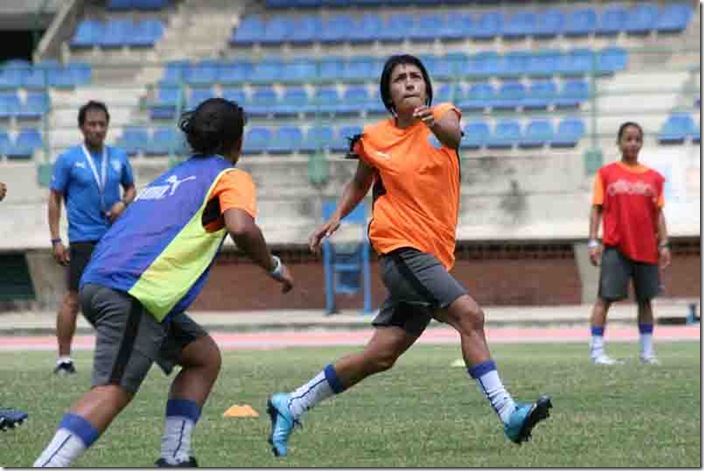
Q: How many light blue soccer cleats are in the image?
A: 2